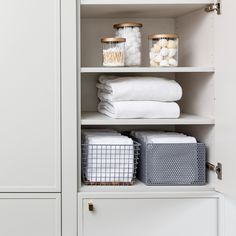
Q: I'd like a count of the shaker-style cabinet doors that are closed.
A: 3